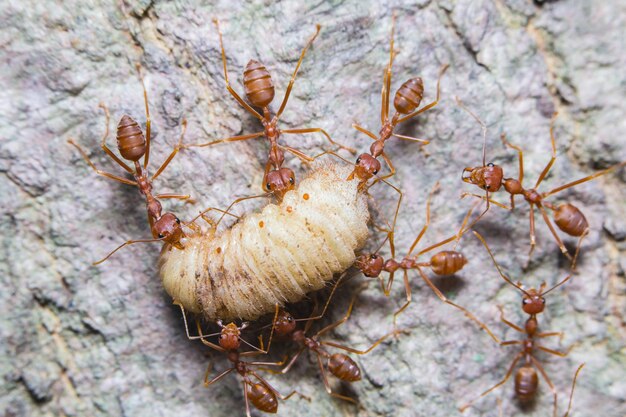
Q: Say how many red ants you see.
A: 8